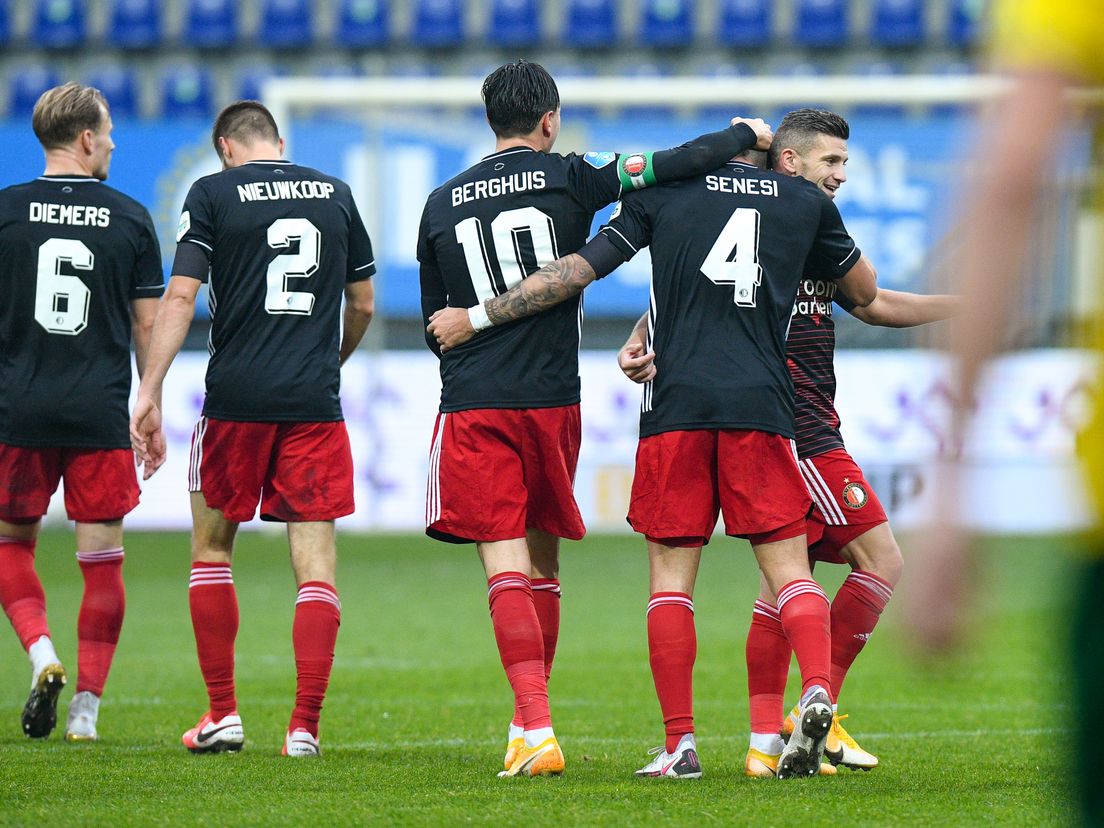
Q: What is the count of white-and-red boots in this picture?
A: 2